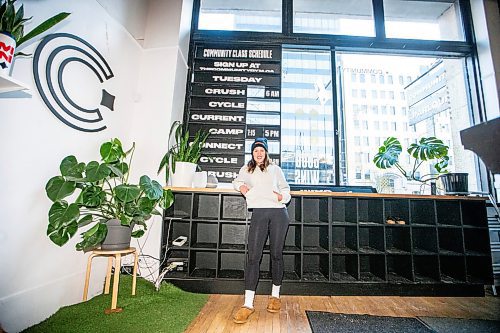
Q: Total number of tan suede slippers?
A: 2